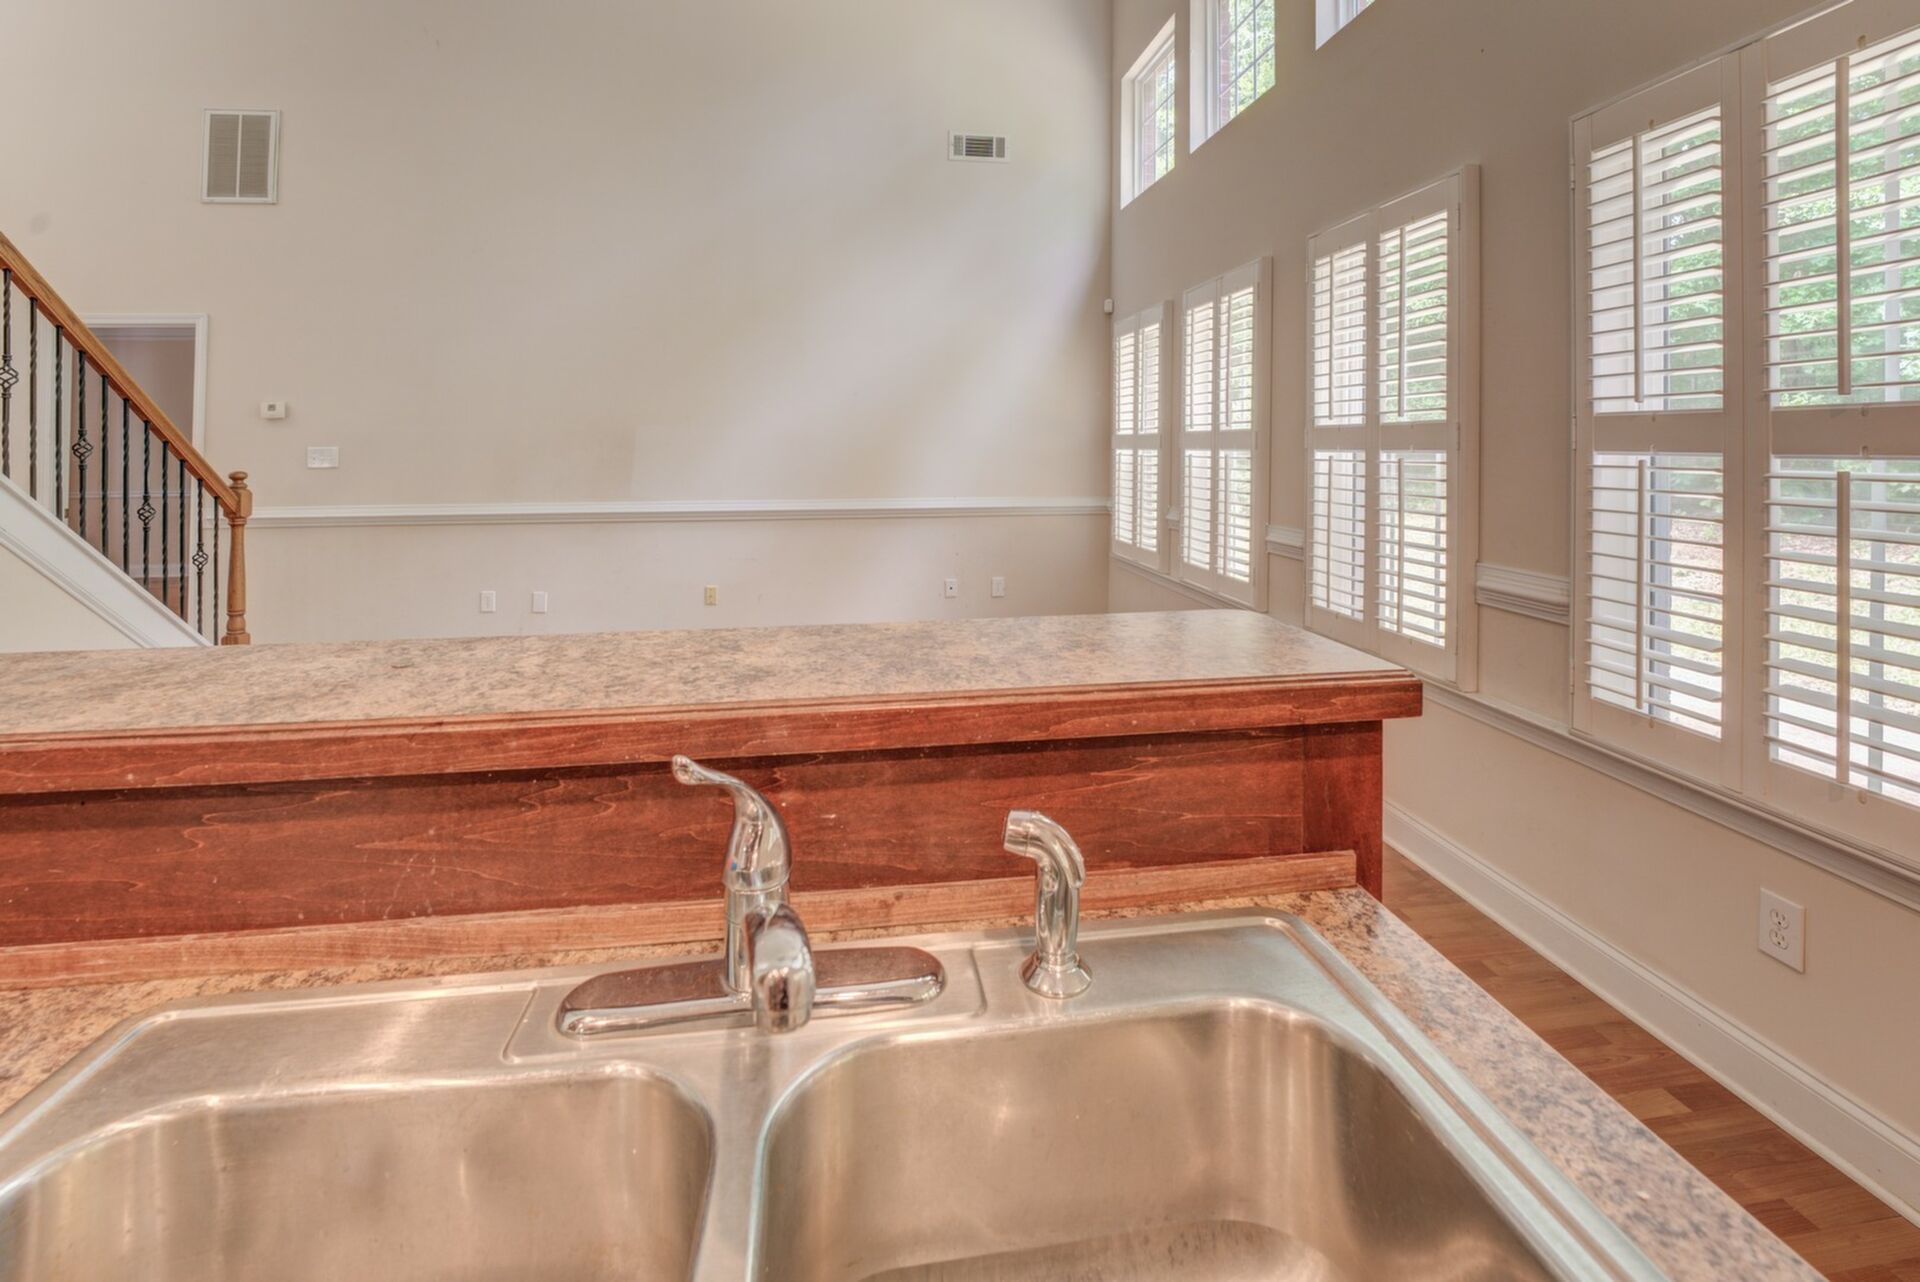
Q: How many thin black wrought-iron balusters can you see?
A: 11